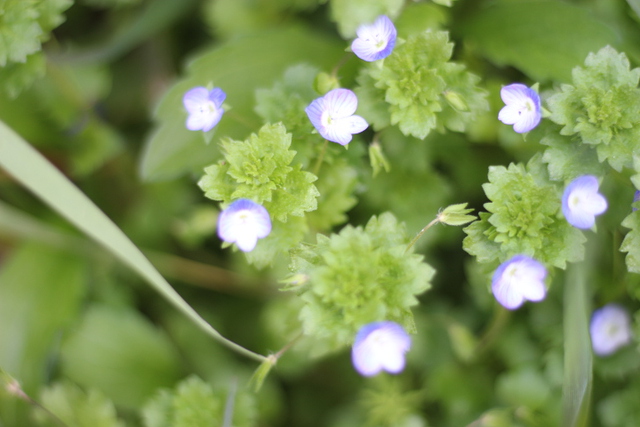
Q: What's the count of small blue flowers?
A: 9